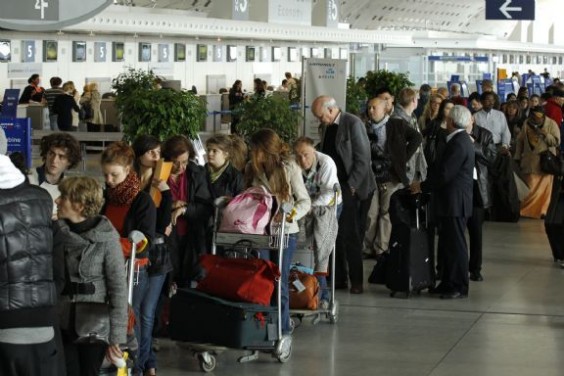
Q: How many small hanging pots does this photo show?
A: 0